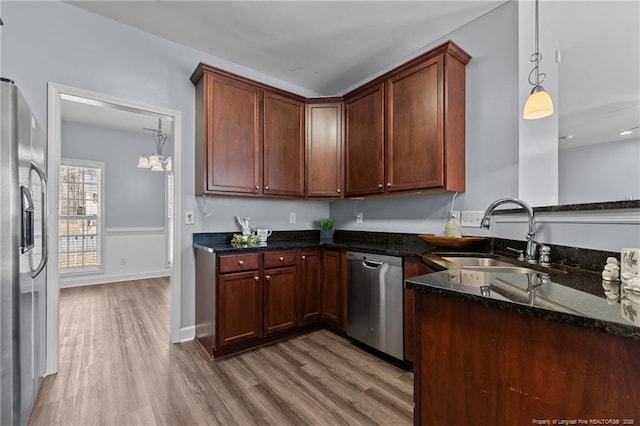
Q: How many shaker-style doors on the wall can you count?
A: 5